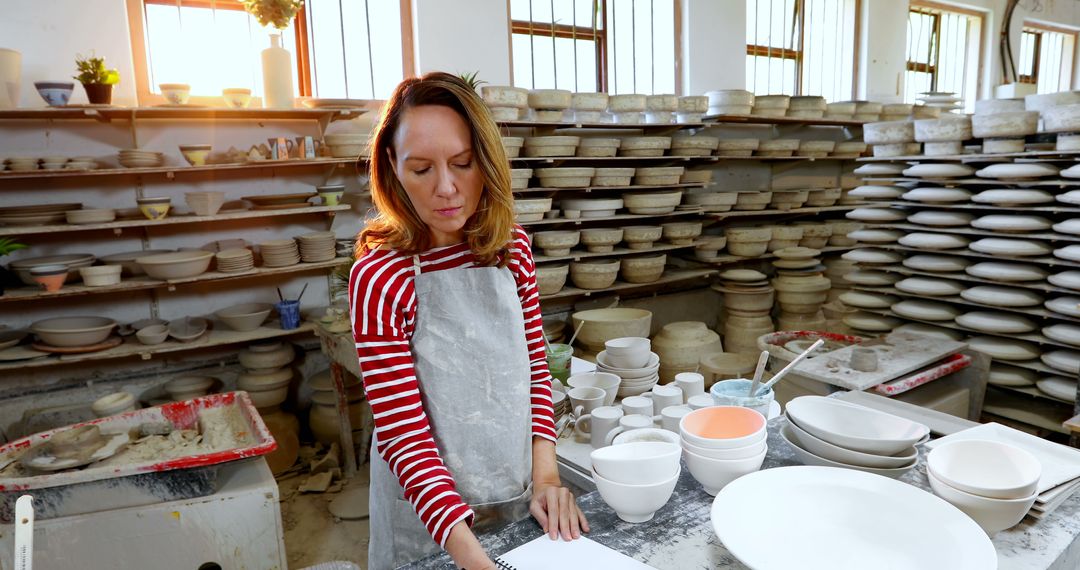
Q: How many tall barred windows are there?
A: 5